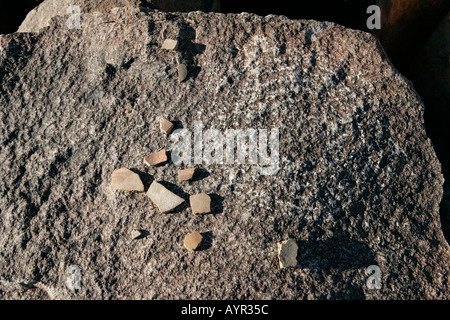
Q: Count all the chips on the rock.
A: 11